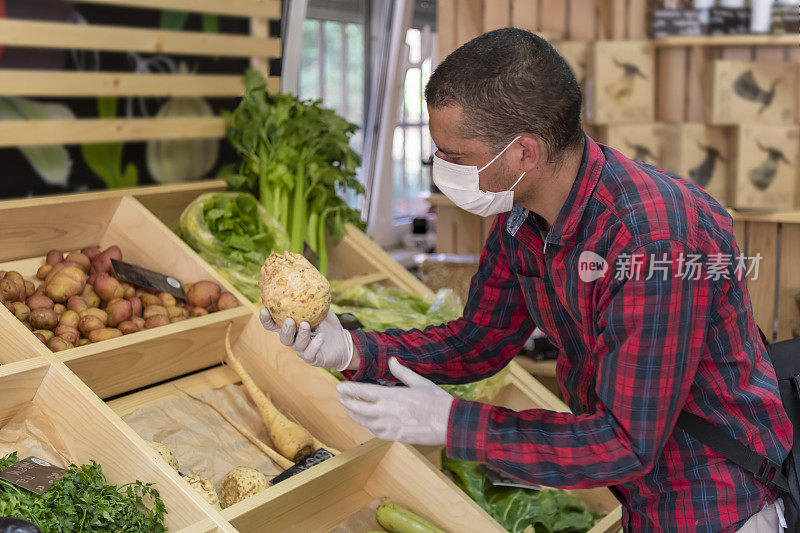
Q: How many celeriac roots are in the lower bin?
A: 3